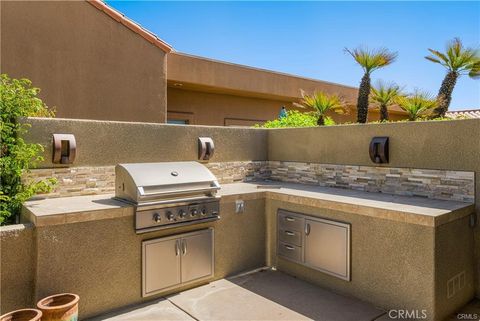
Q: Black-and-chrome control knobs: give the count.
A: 5